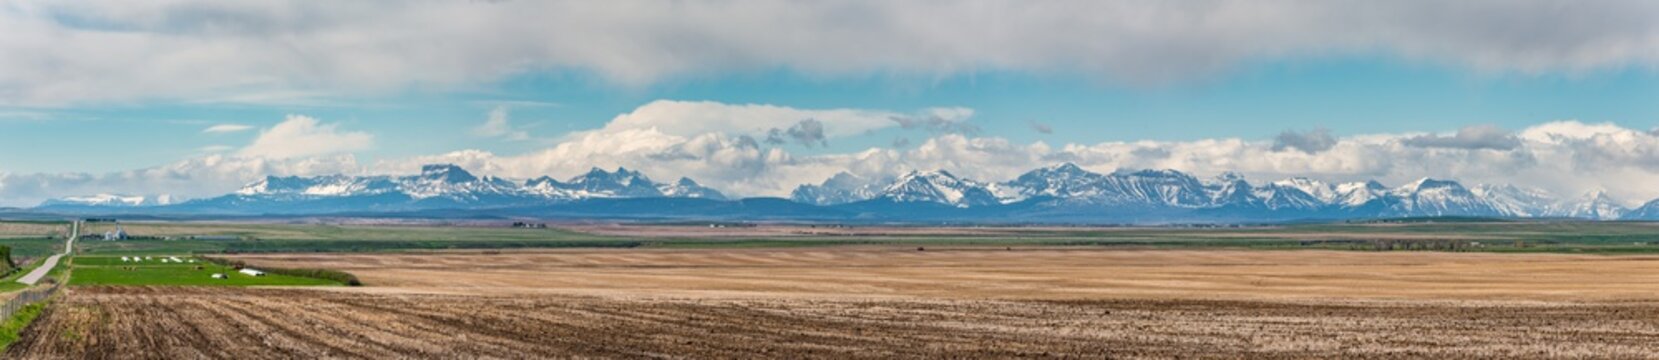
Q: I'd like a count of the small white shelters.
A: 8